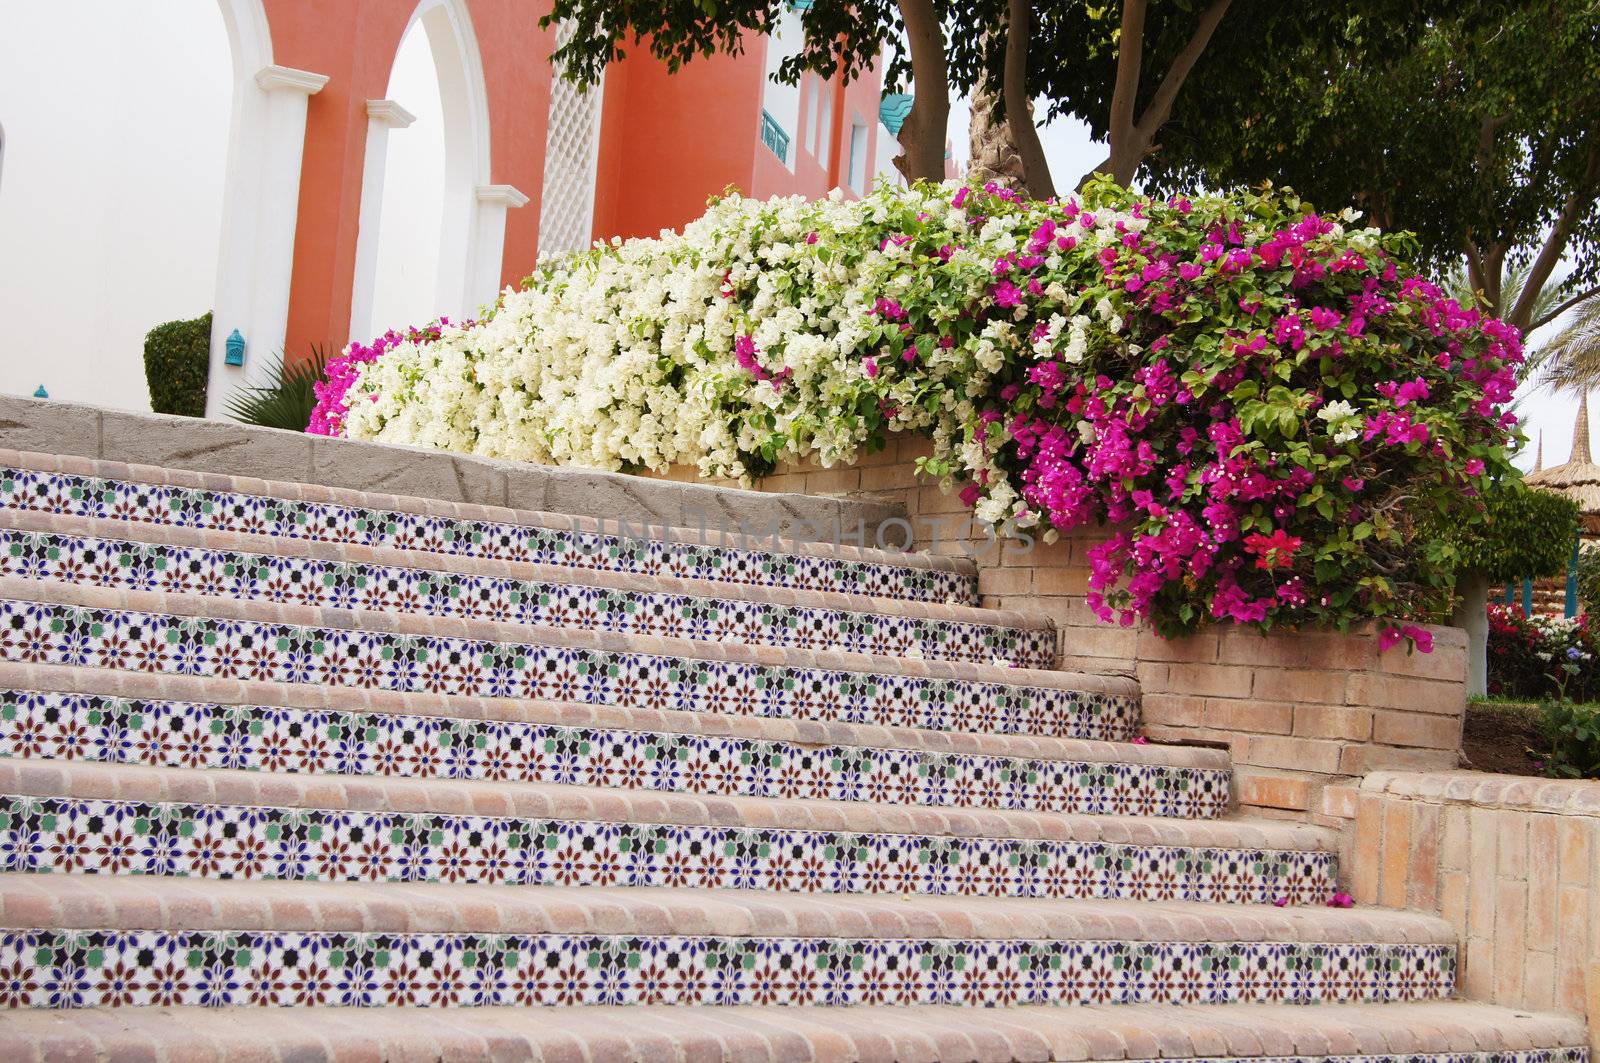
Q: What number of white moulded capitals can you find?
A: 3